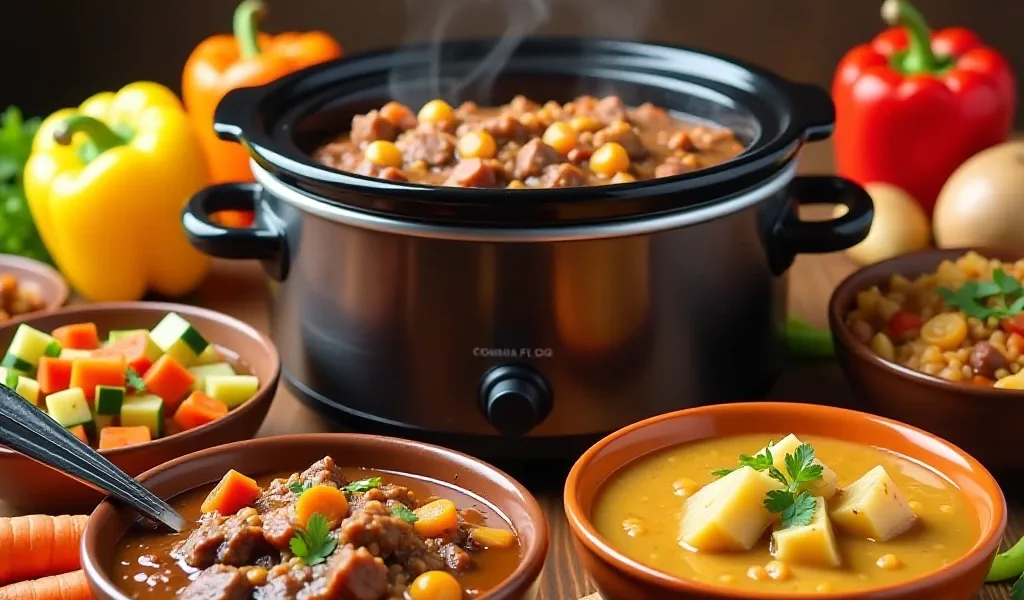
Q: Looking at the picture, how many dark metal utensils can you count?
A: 1